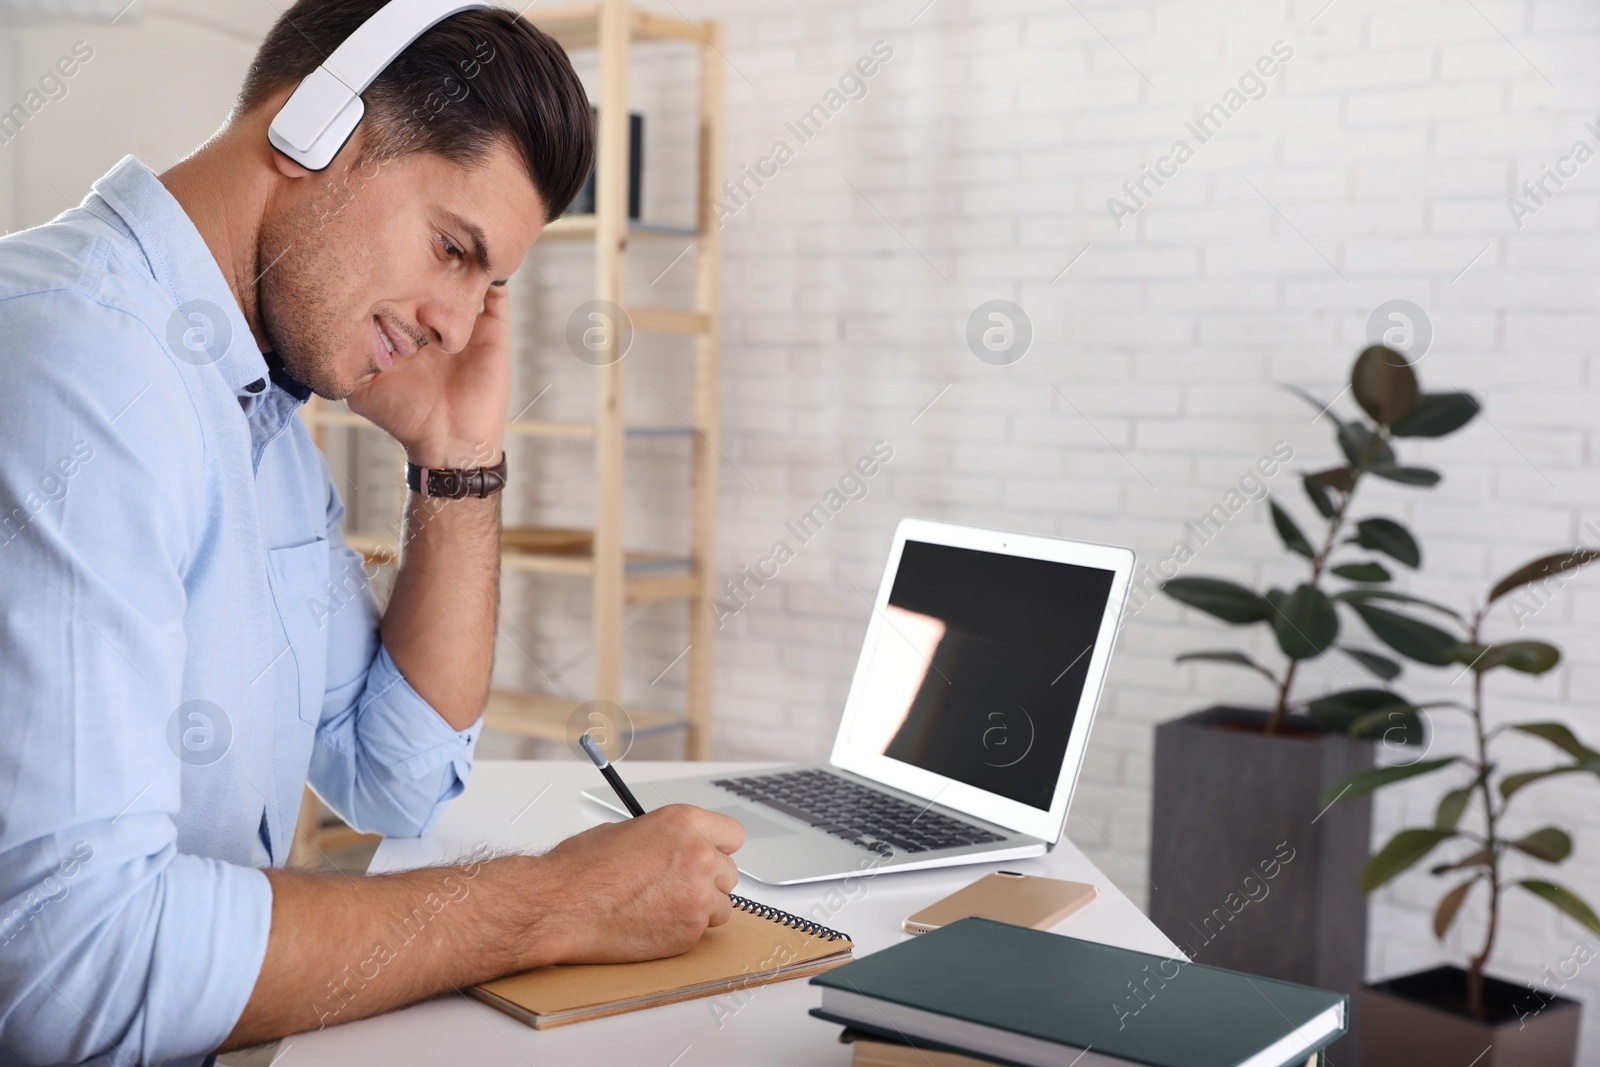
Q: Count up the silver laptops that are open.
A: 1